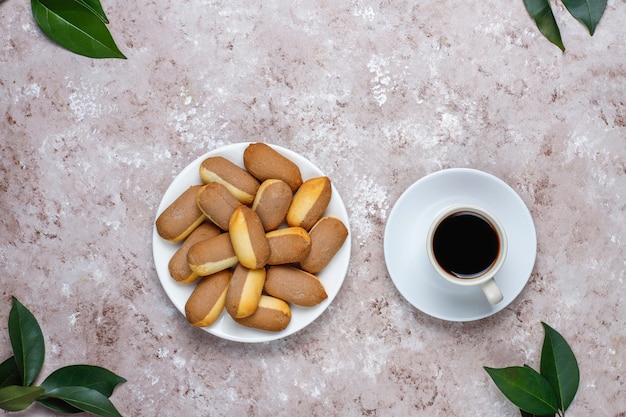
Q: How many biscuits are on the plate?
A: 15